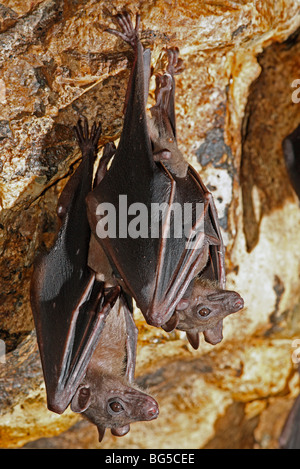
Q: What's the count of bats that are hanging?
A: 2